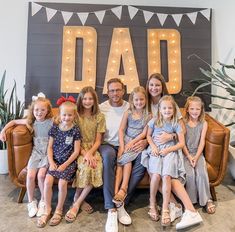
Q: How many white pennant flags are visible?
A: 12